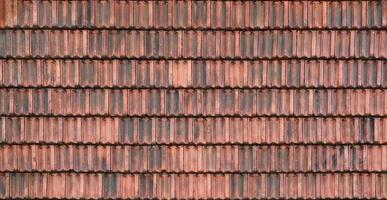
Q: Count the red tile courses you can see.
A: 7